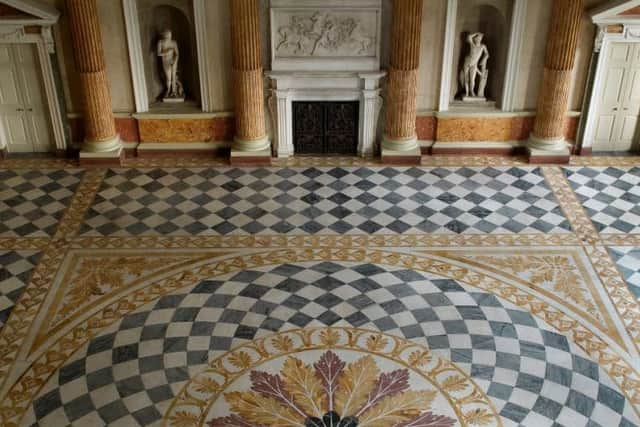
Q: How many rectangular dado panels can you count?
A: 2